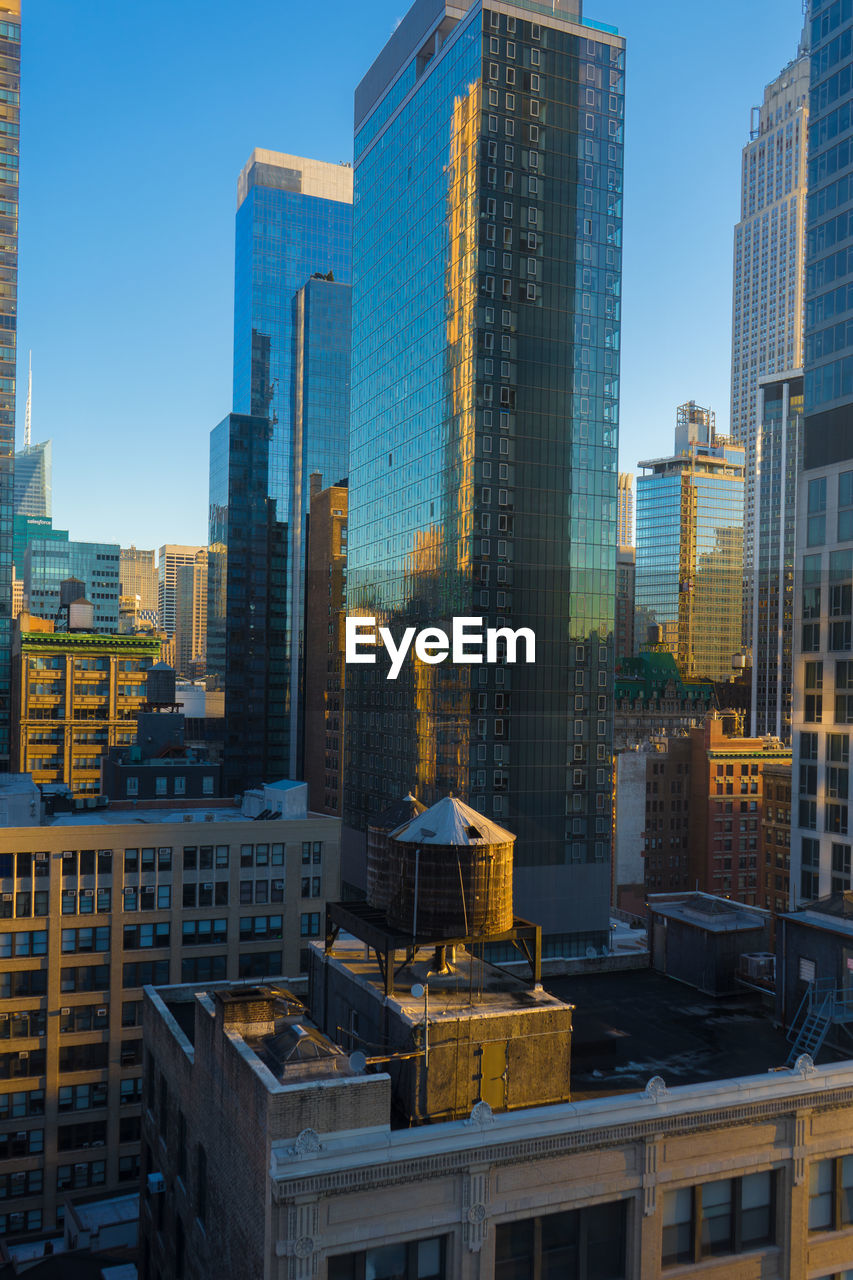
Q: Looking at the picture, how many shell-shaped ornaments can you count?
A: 4